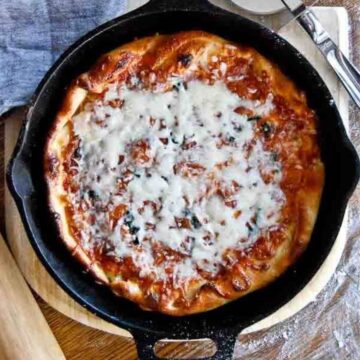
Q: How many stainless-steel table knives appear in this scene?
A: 0